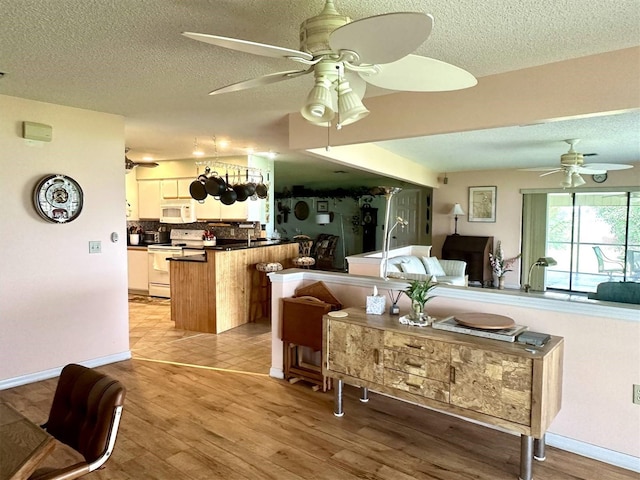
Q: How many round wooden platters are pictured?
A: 1